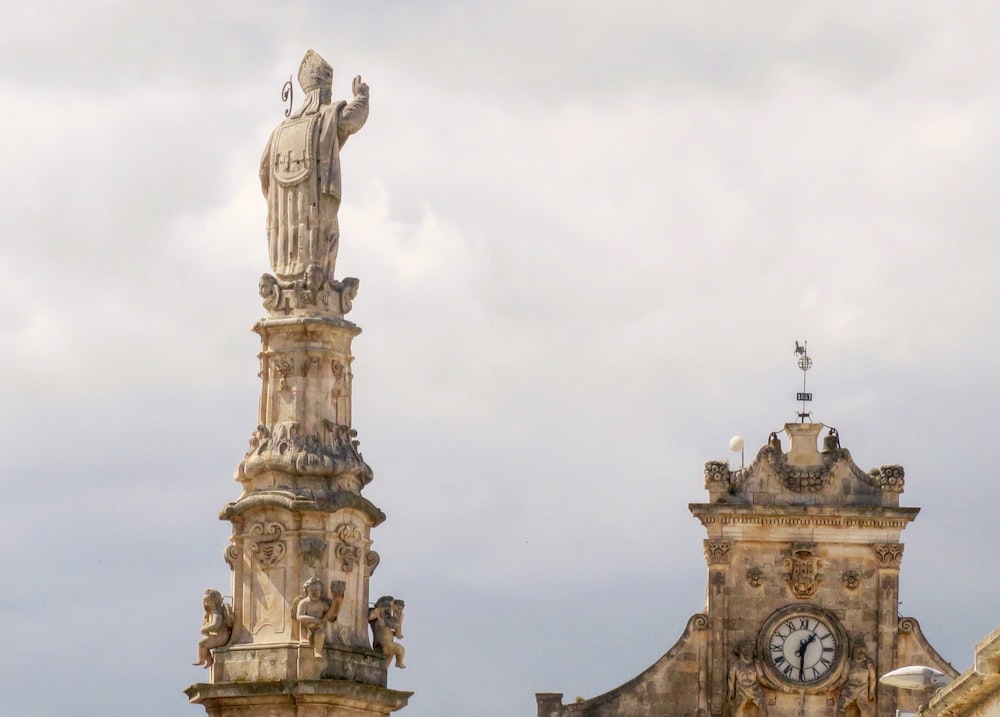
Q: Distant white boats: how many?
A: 0